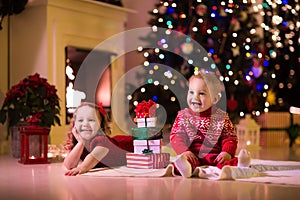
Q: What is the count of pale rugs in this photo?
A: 1